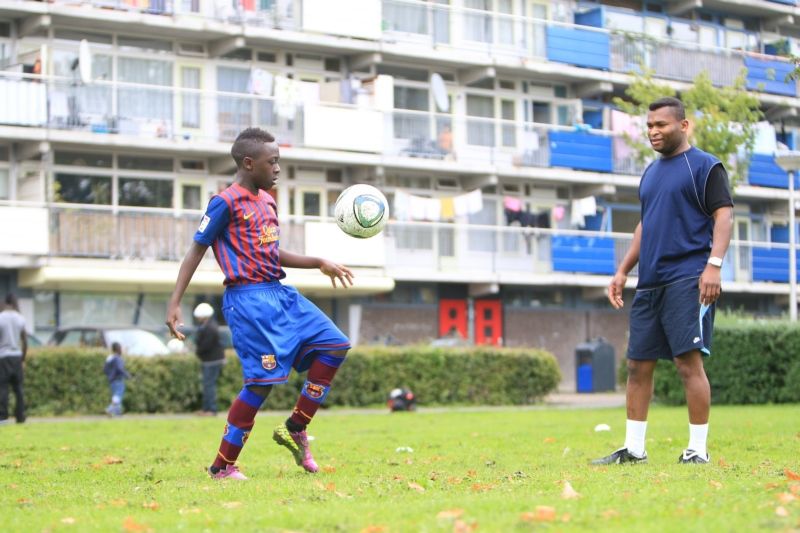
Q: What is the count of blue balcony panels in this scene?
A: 6